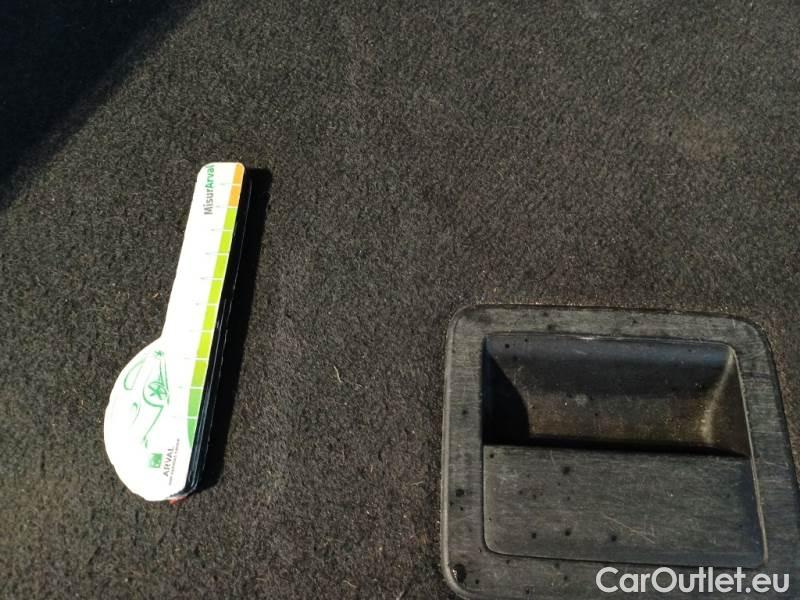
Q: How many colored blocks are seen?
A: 11